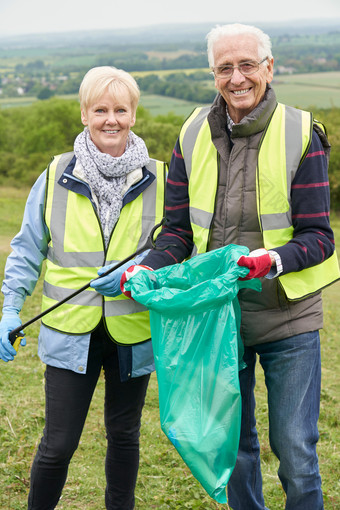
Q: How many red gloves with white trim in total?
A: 2